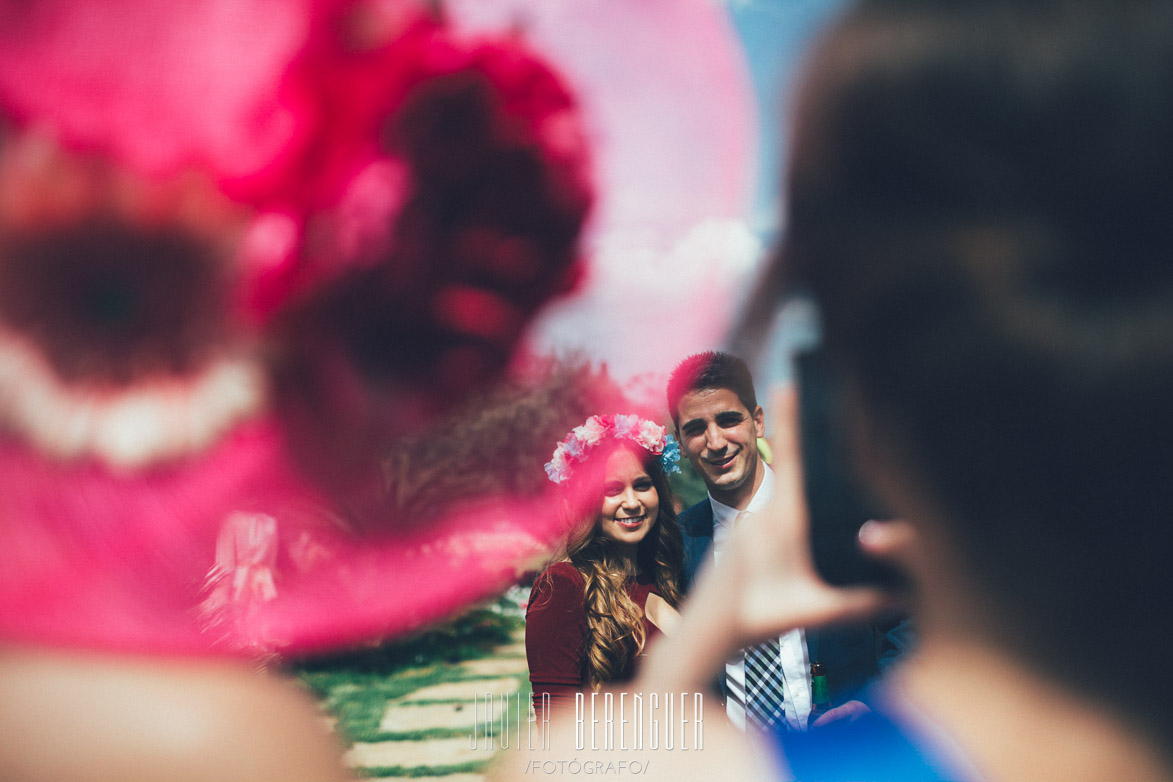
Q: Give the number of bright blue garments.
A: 1